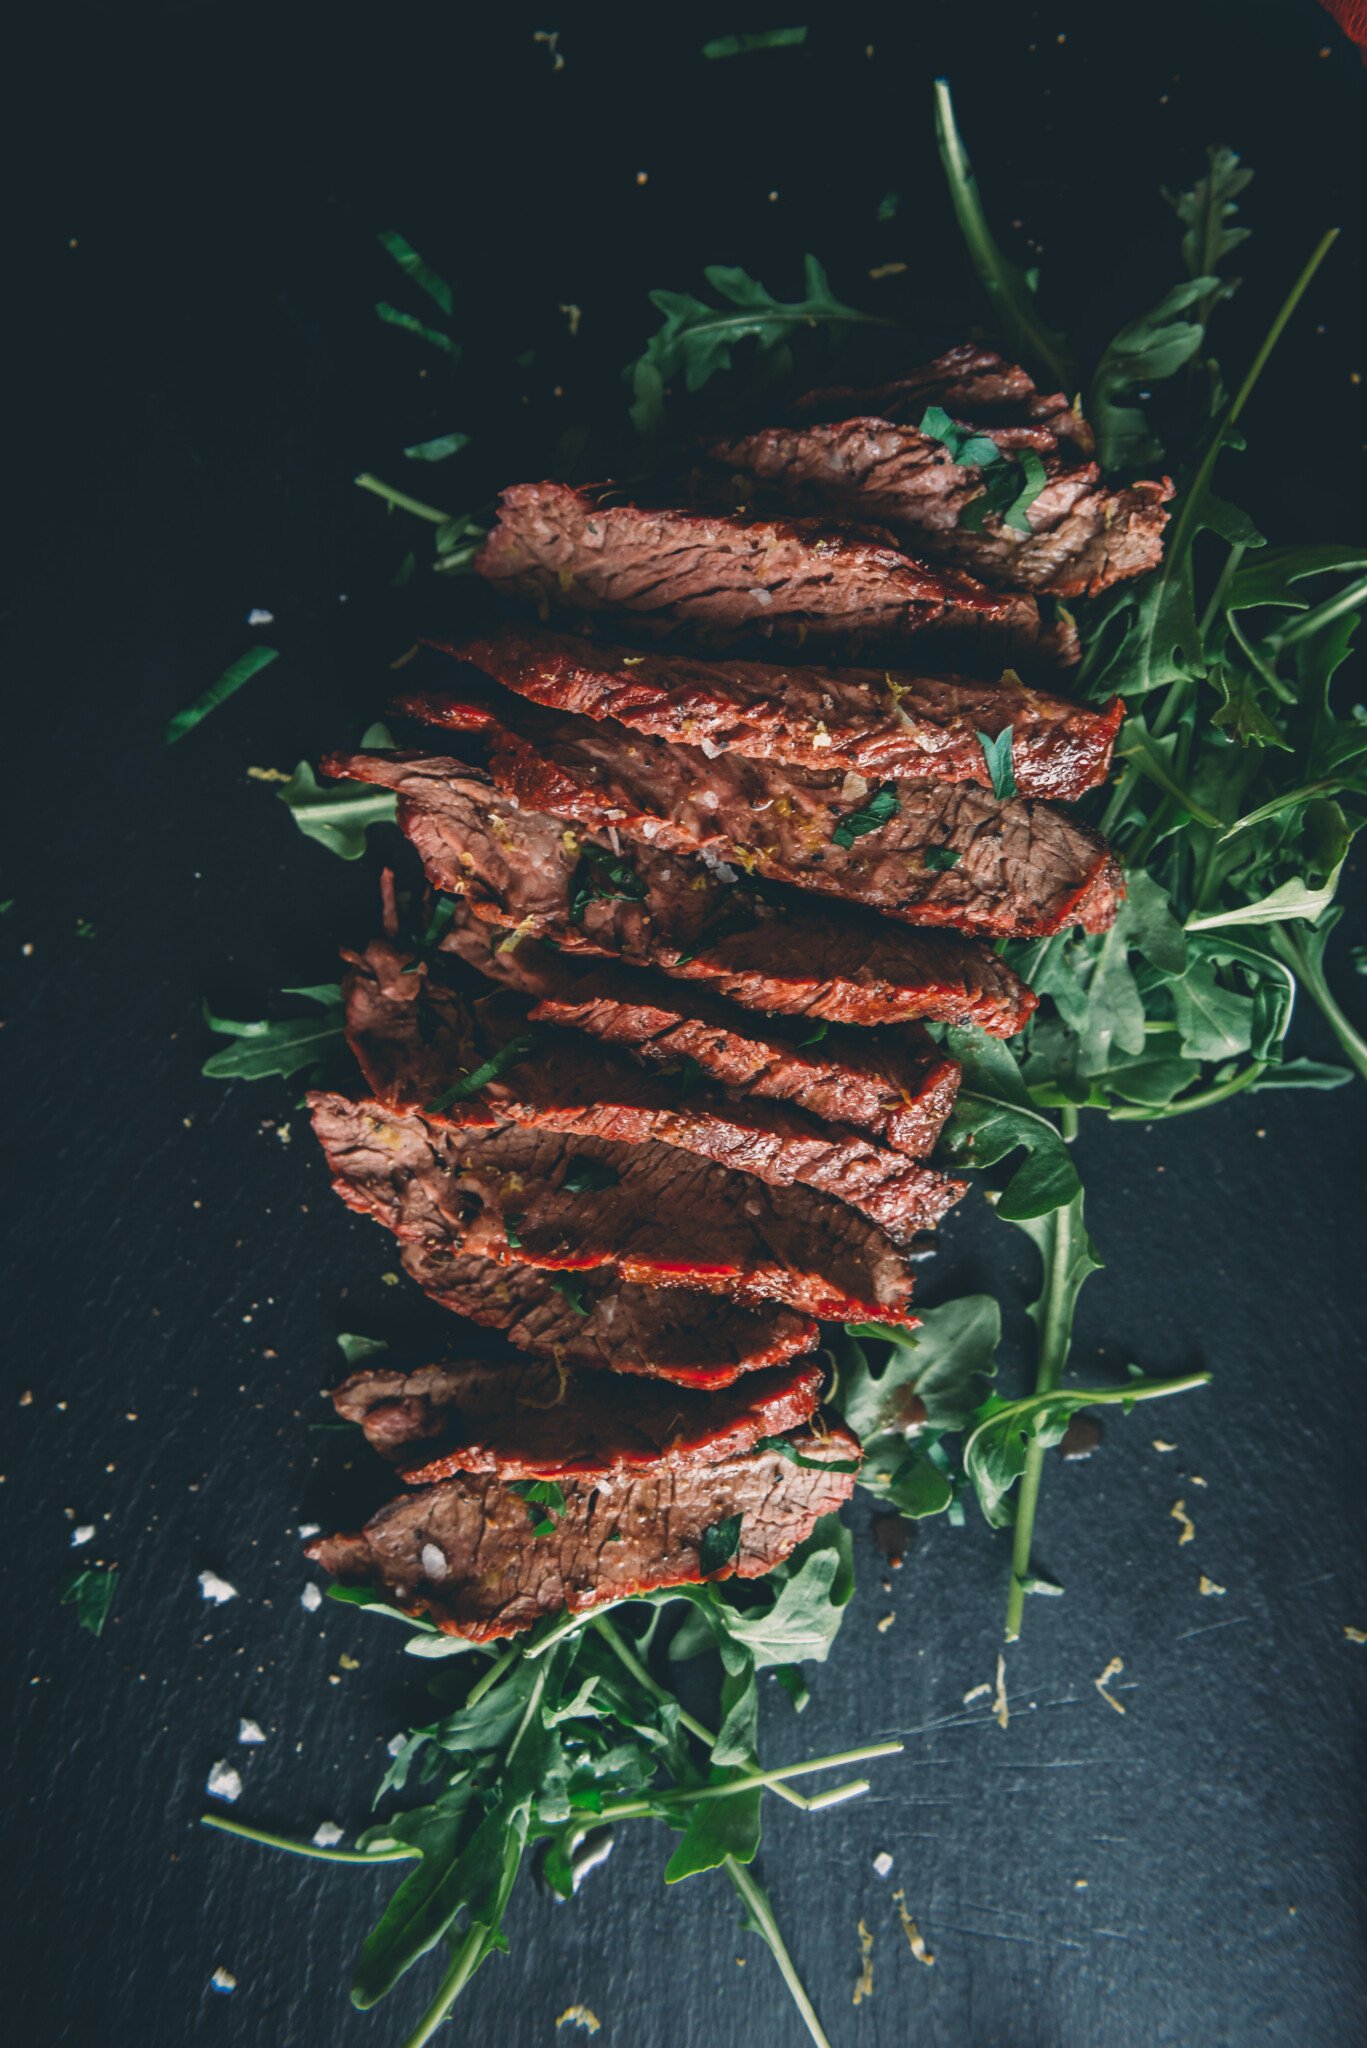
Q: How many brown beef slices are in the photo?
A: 12